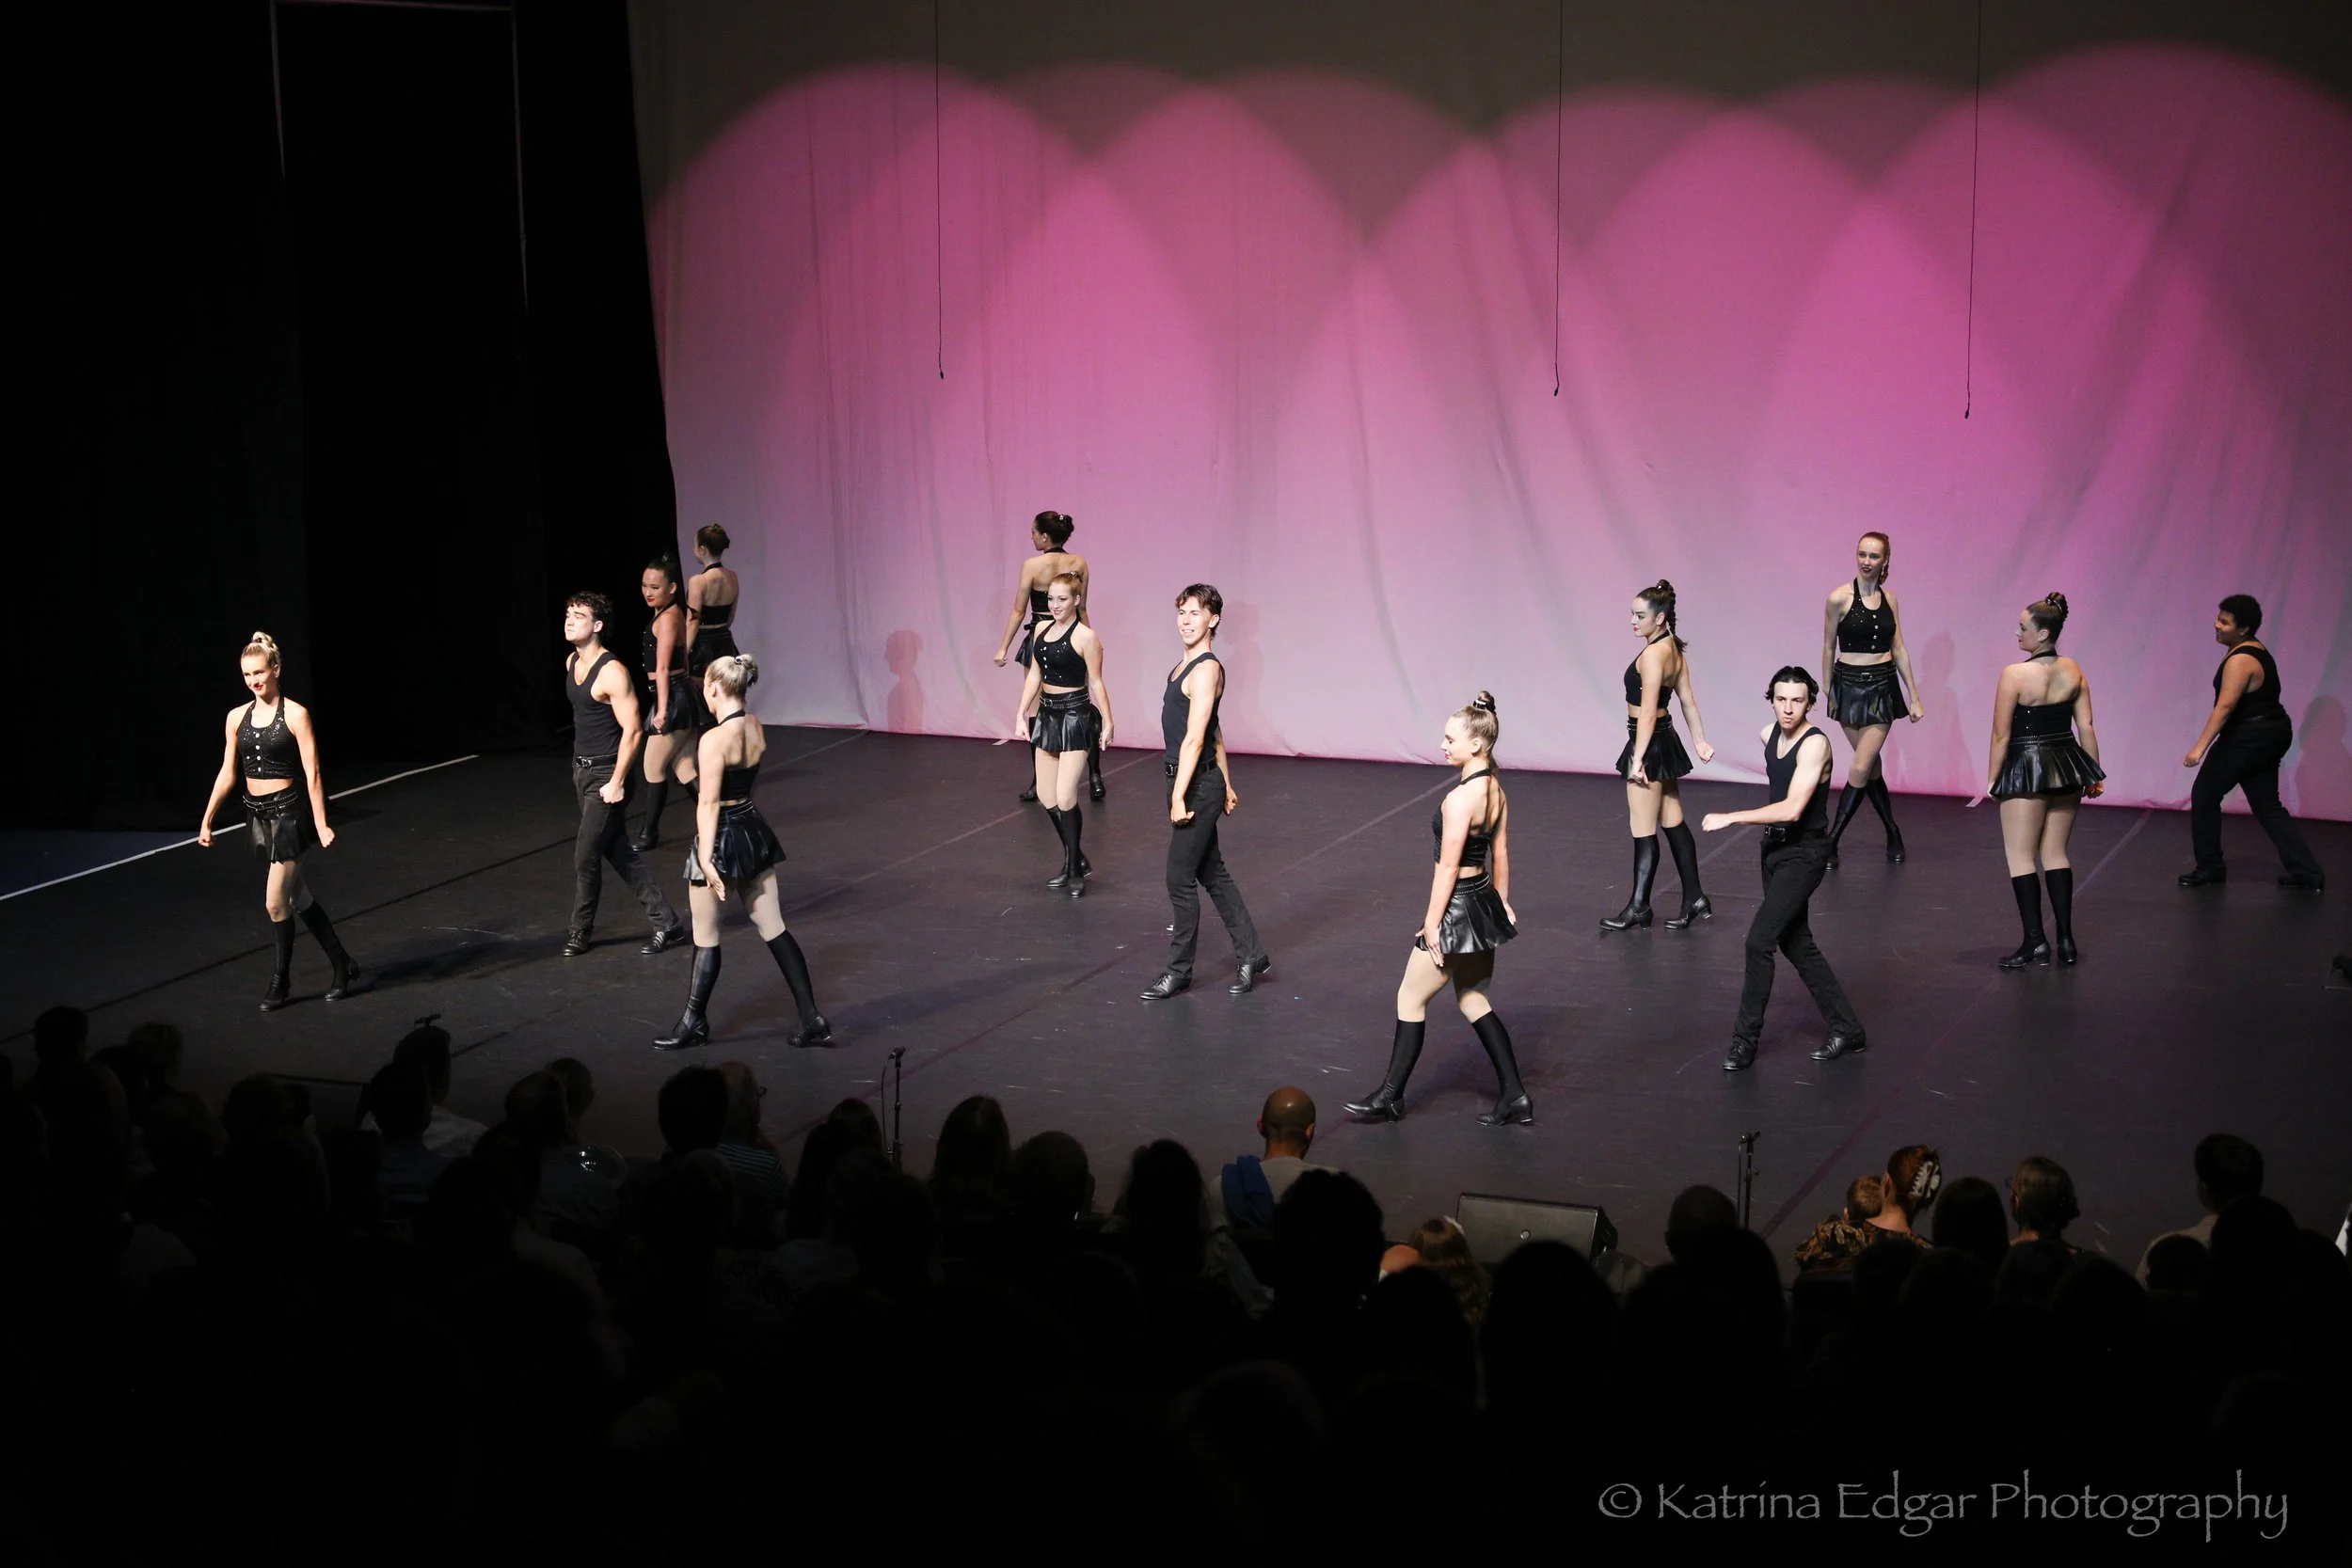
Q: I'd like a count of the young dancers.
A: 14